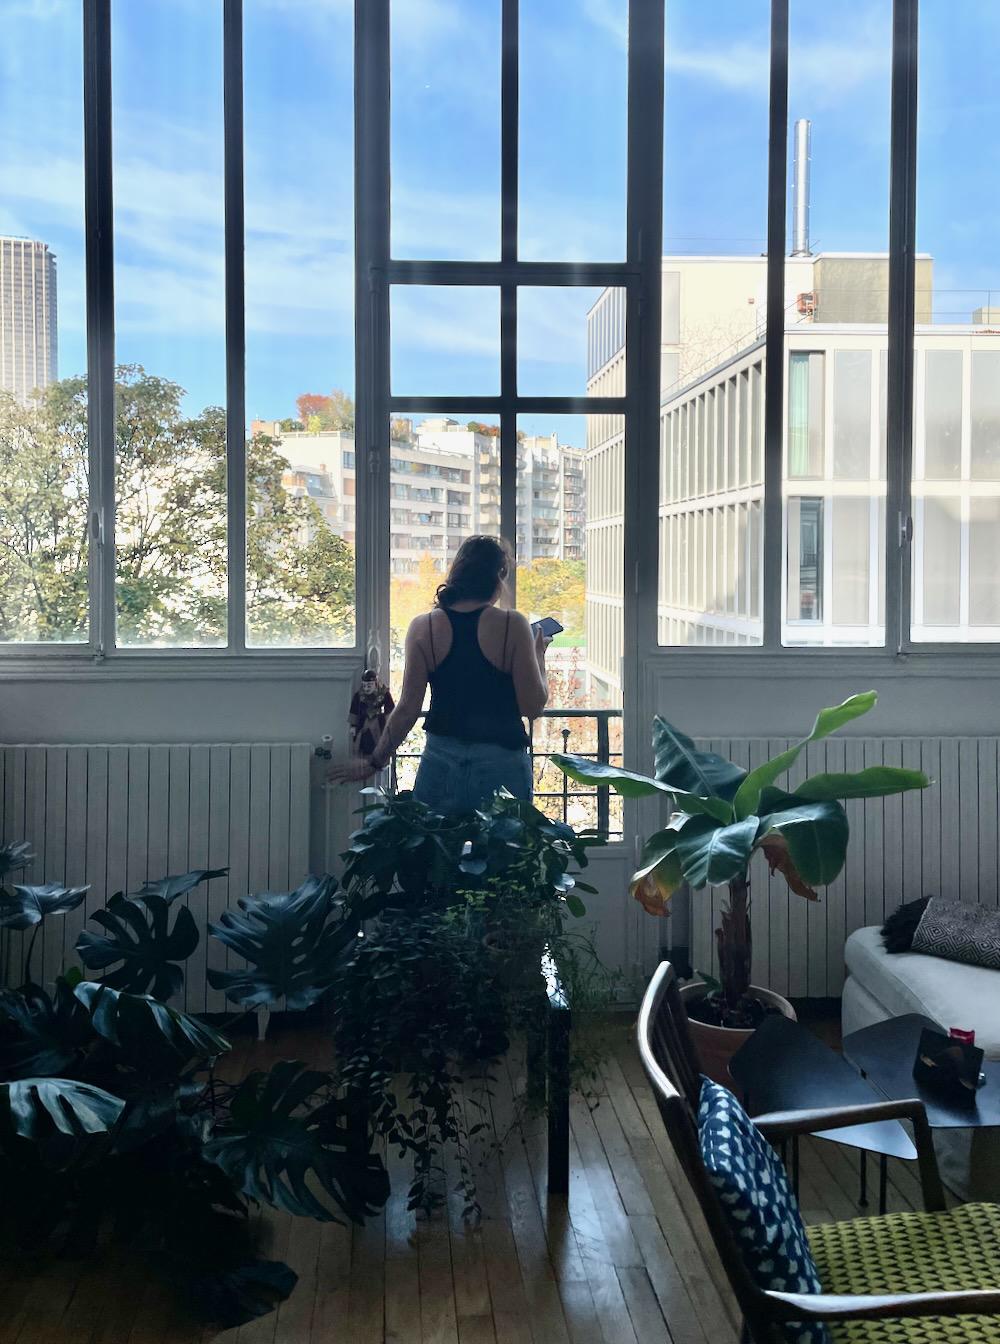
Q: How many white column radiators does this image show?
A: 2